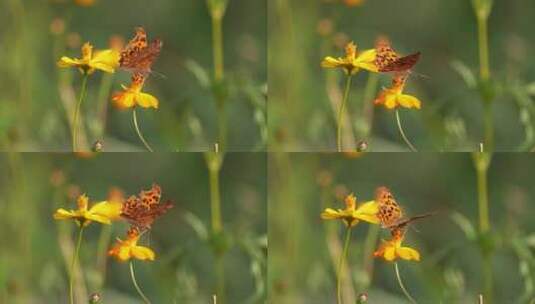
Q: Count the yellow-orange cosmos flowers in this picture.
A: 8